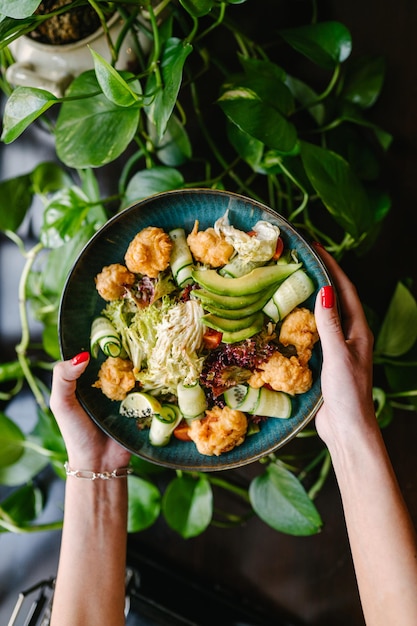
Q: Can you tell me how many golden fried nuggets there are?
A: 7